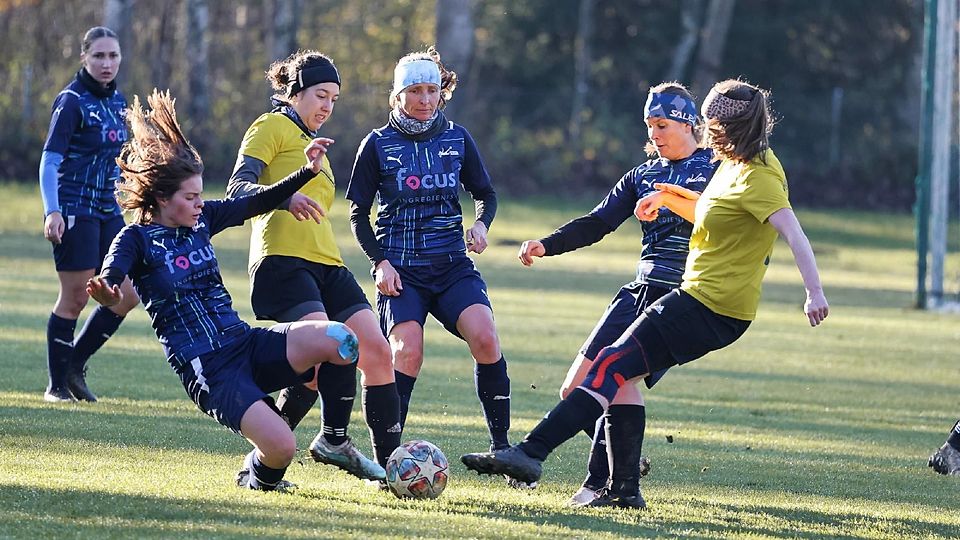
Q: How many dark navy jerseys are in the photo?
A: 4